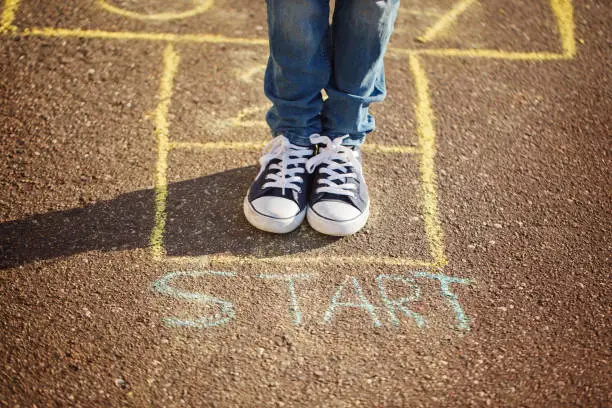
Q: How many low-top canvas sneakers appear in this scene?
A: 2